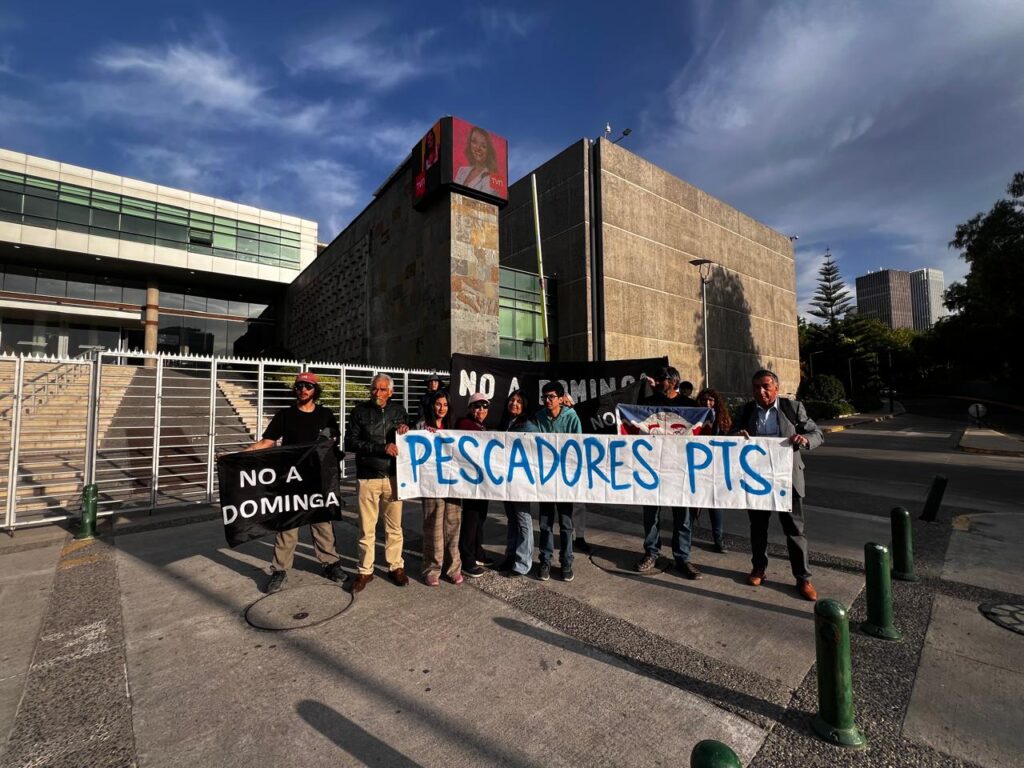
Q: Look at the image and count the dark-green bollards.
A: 6